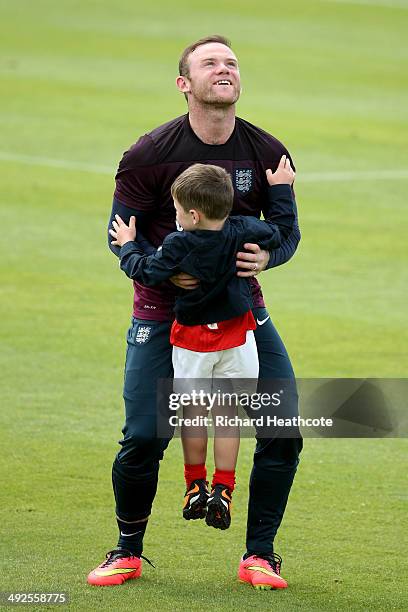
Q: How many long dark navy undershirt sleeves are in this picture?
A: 2